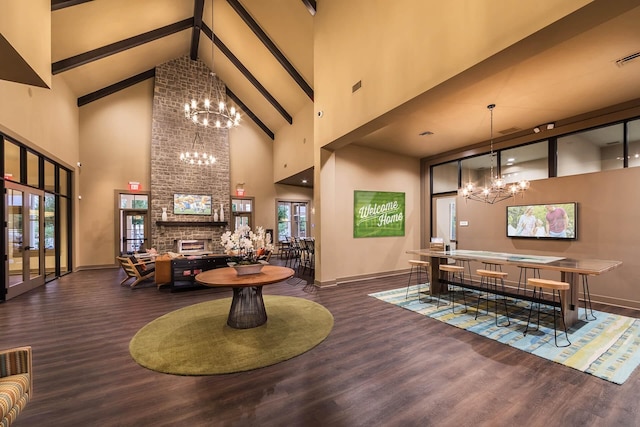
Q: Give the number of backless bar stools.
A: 8